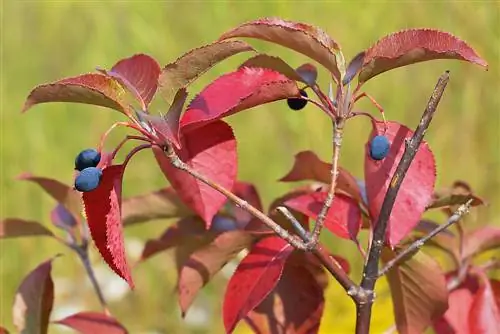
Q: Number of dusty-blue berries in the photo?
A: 3